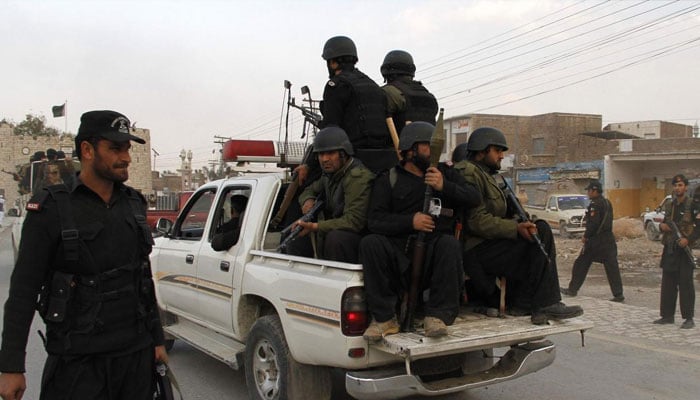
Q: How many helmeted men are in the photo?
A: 6